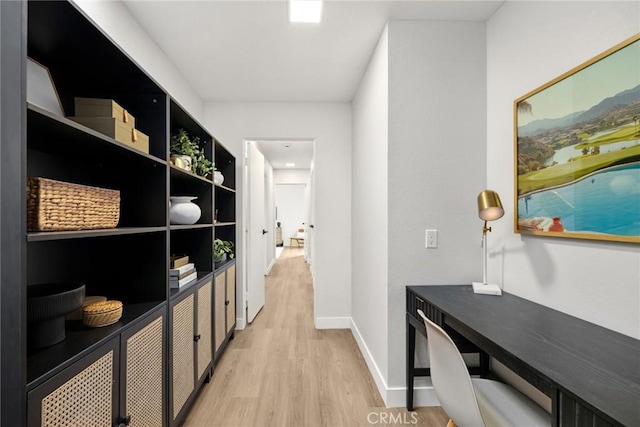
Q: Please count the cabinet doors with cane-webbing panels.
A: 6